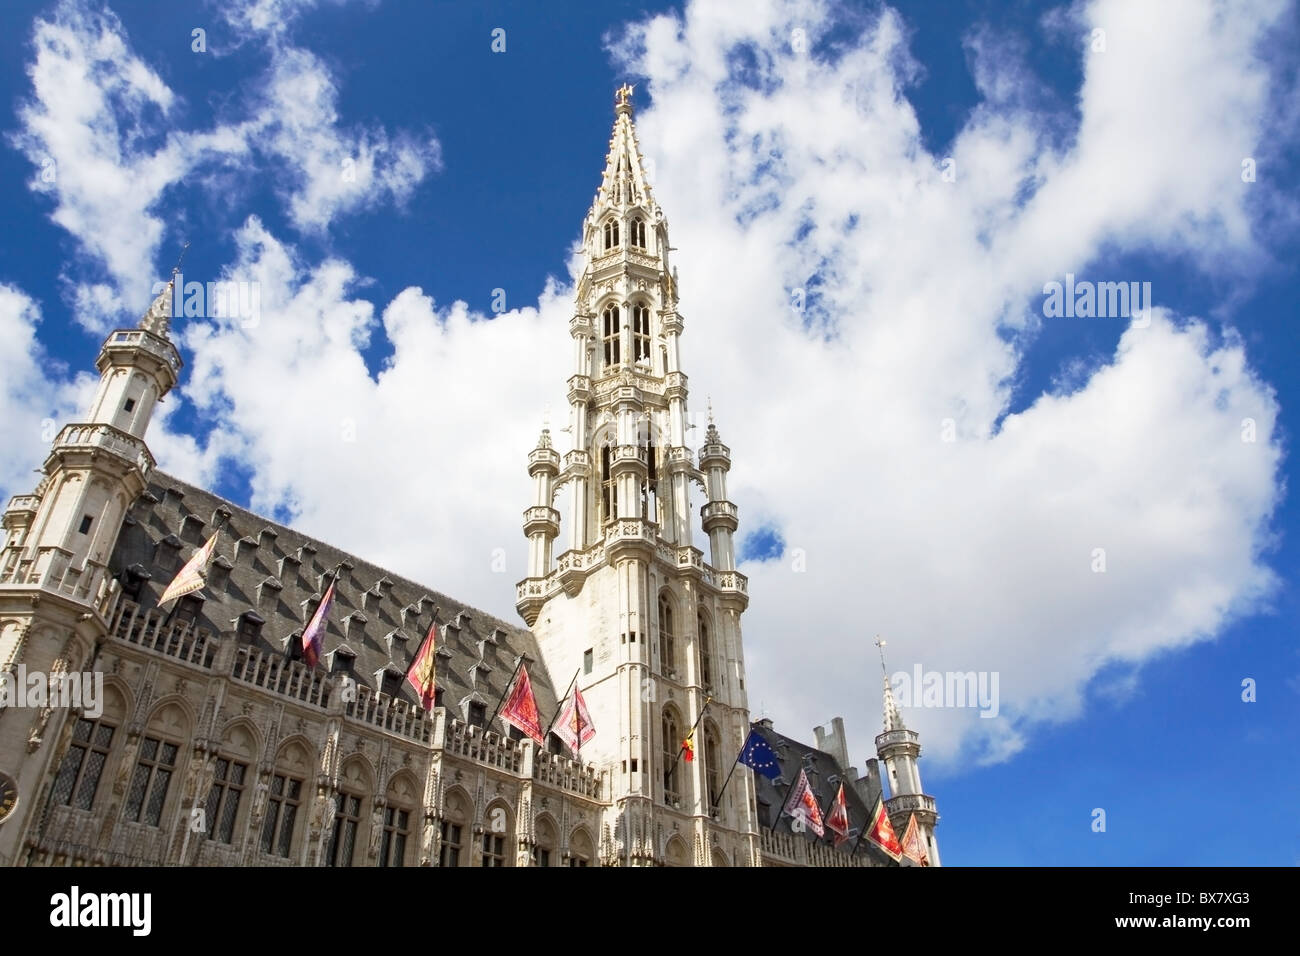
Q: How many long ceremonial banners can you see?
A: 9